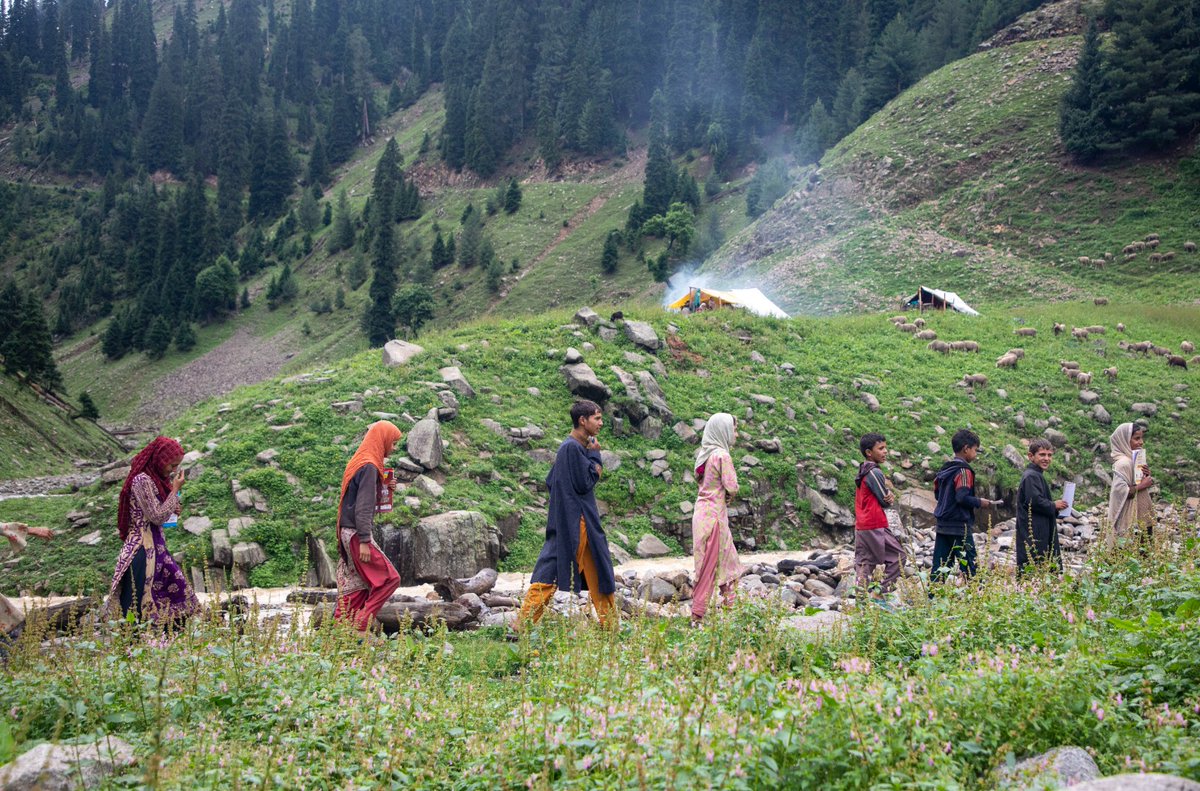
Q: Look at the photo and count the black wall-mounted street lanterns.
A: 0